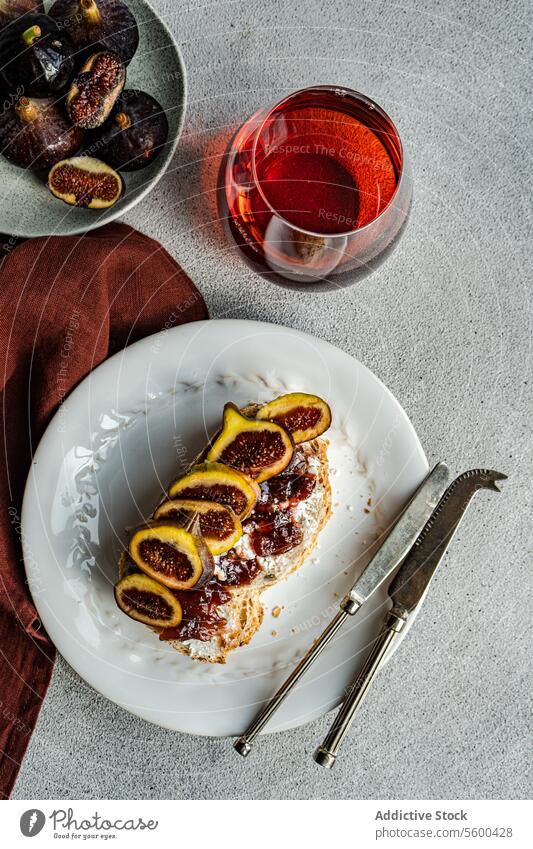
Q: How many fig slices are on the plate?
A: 6